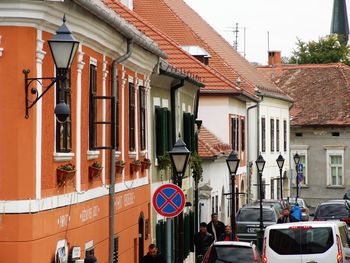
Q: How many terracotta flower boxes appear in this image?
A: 5